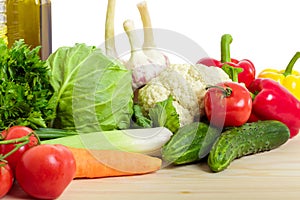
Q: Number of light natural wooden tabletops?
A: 1